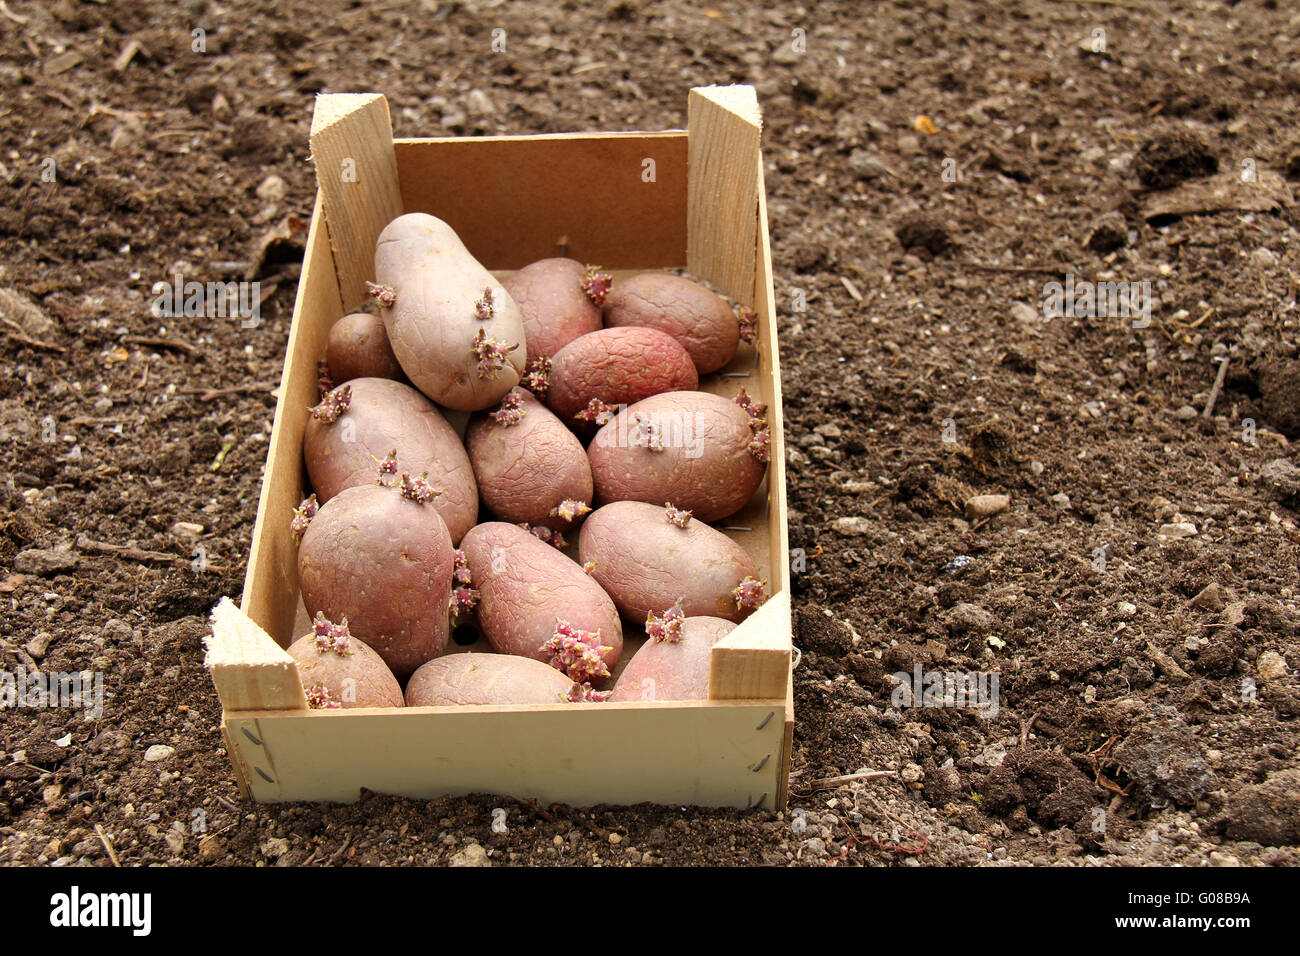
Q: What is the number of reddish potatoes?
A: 13